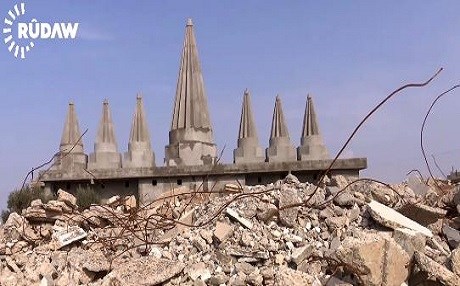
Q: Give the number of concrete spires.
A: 7